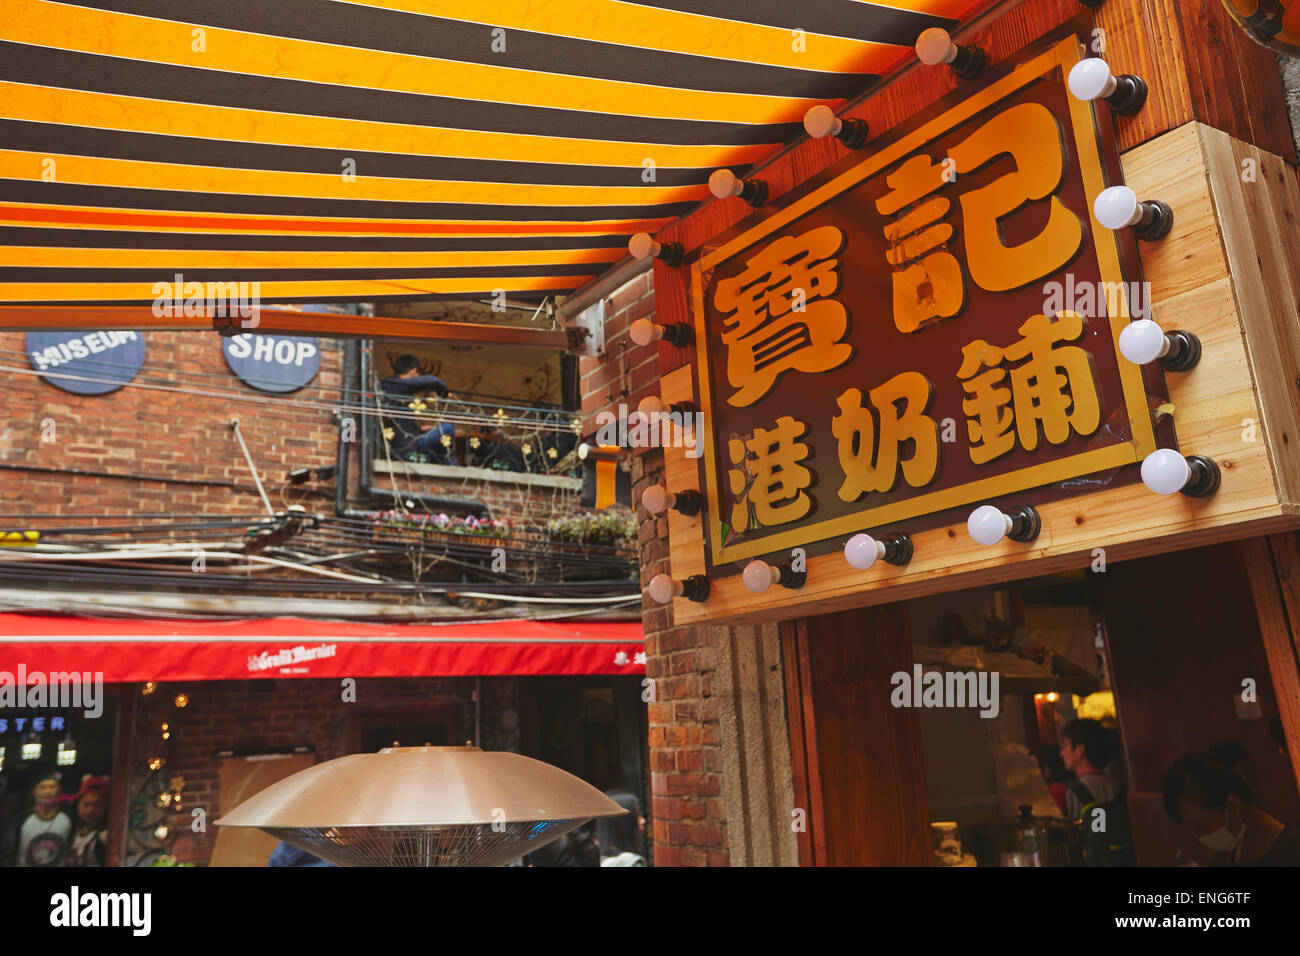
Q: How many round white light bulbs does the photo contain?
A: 15